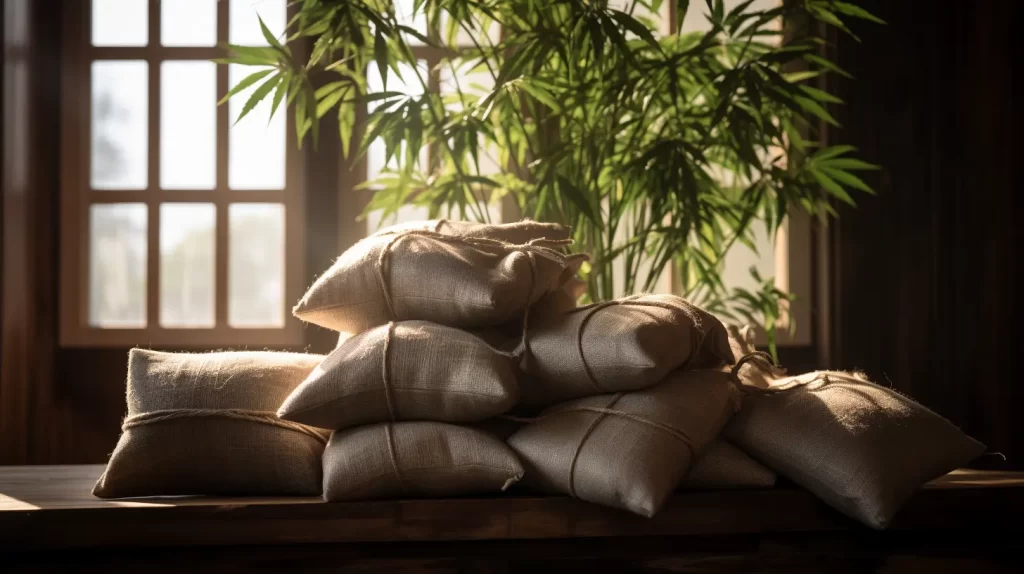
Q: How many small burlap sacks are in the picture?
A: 8